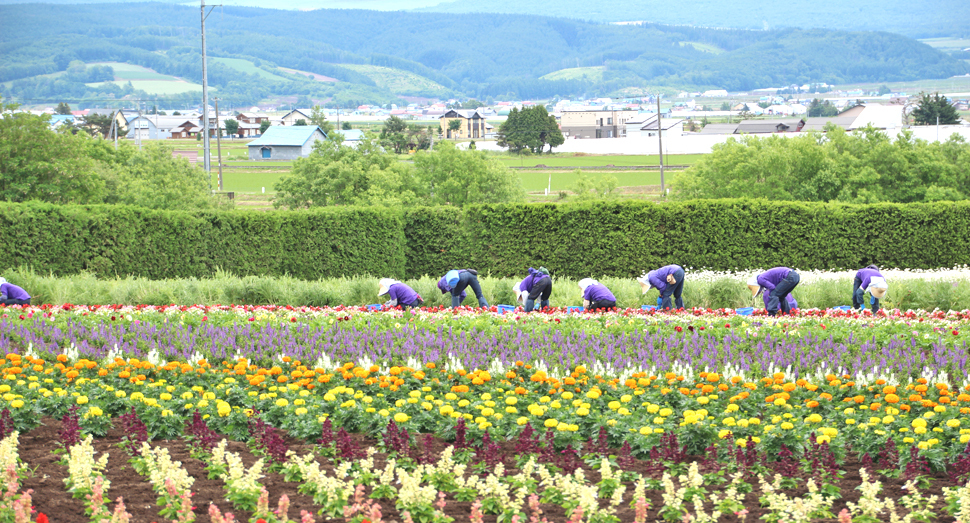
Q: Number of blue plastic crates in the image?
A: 6